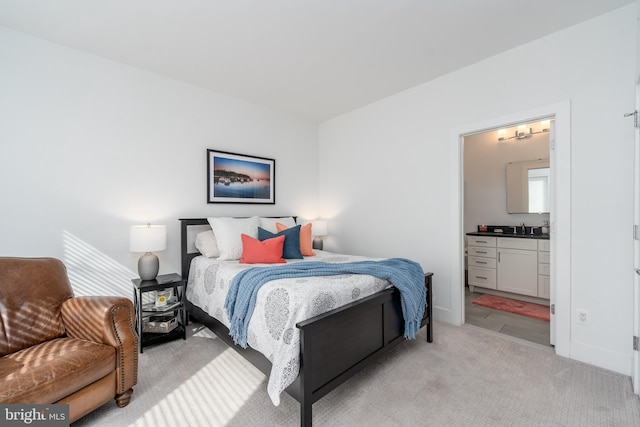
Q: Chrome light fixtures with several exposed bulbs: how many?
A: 1